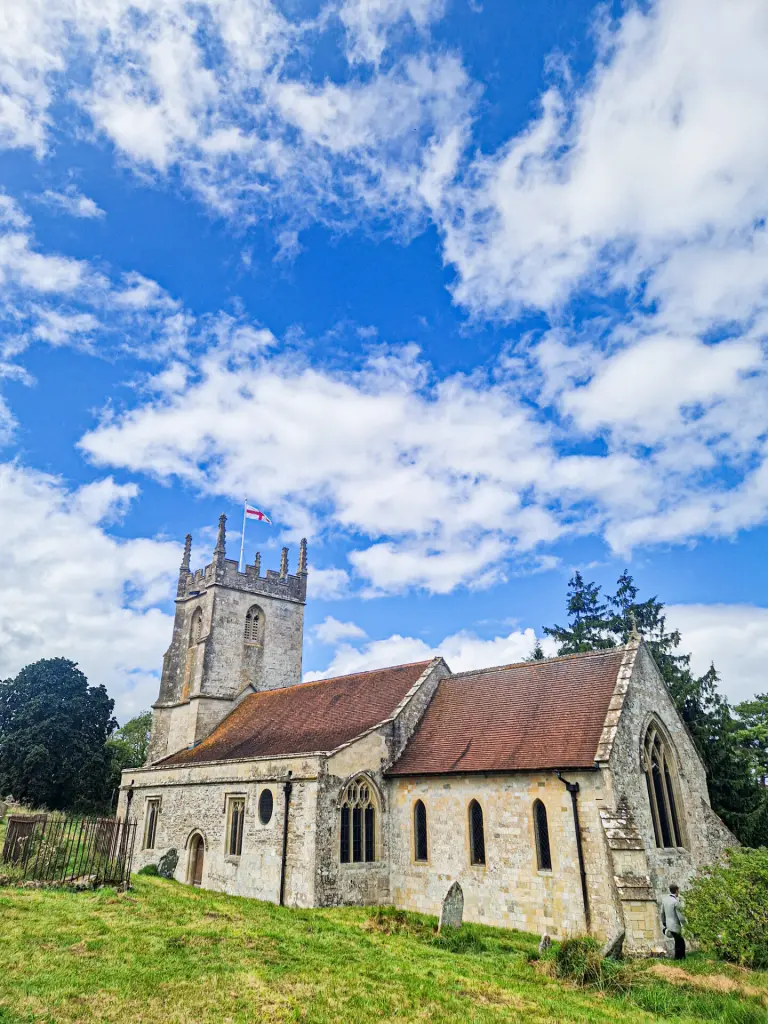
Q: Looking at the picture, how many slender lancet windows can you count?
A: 3